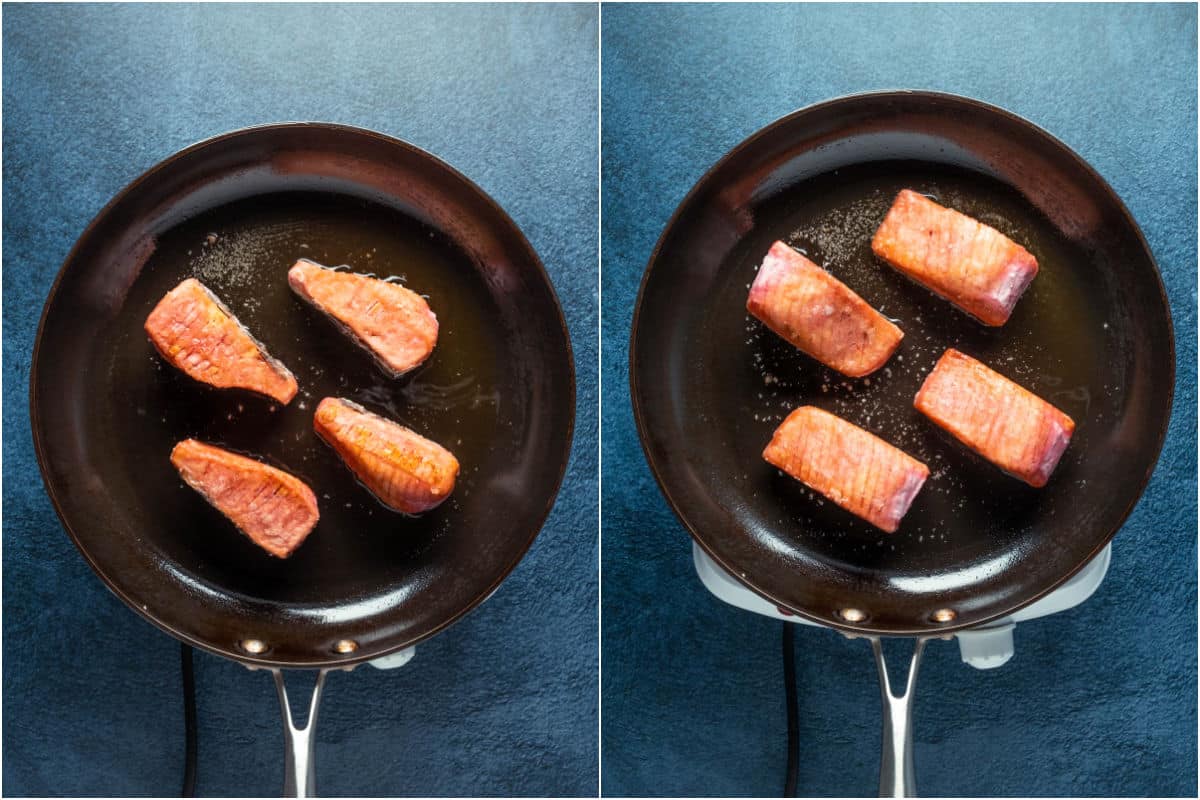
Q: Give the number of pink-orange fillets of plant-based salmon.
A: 8